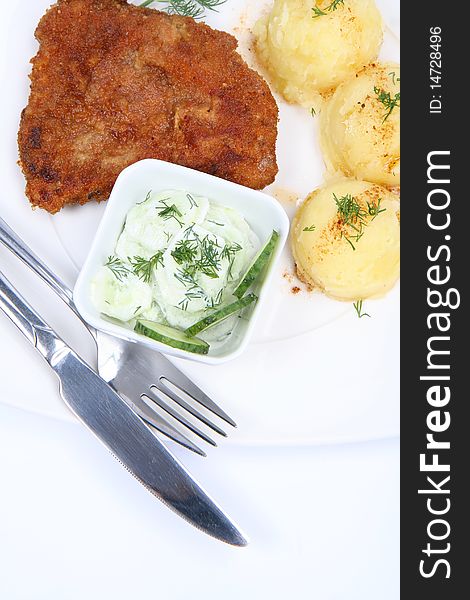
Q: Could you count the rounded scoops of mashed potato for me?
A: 3